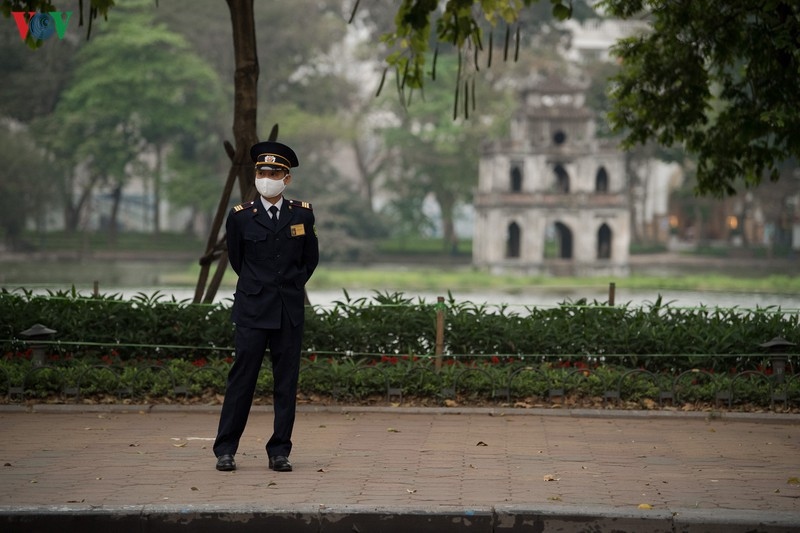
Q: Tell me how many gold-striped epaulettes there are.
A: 2